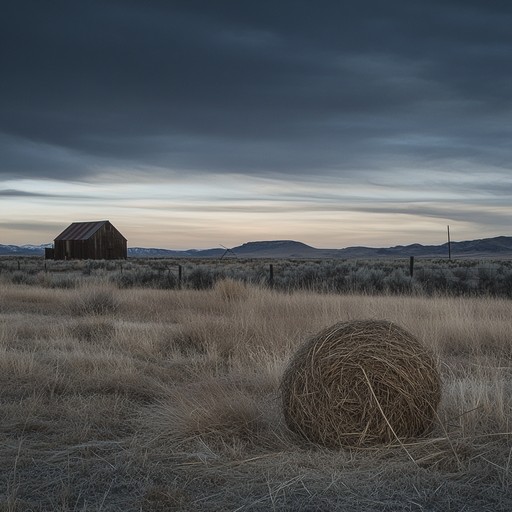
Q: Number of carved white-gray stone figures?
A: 0